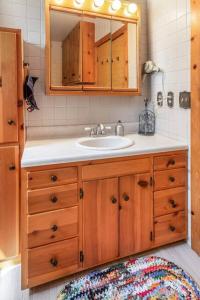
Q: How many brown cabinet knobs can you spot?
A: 12